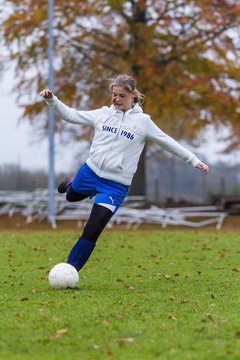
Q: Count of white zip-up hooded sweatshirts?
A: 1